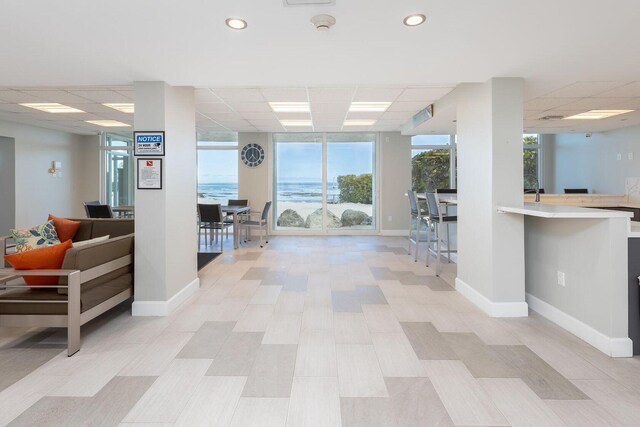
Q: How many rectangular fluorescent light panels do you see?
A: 8